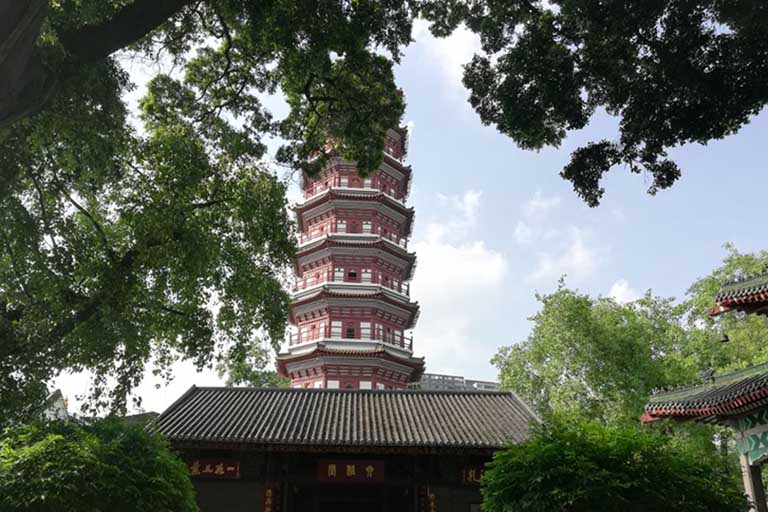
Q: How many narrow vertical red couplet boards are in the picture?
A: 2